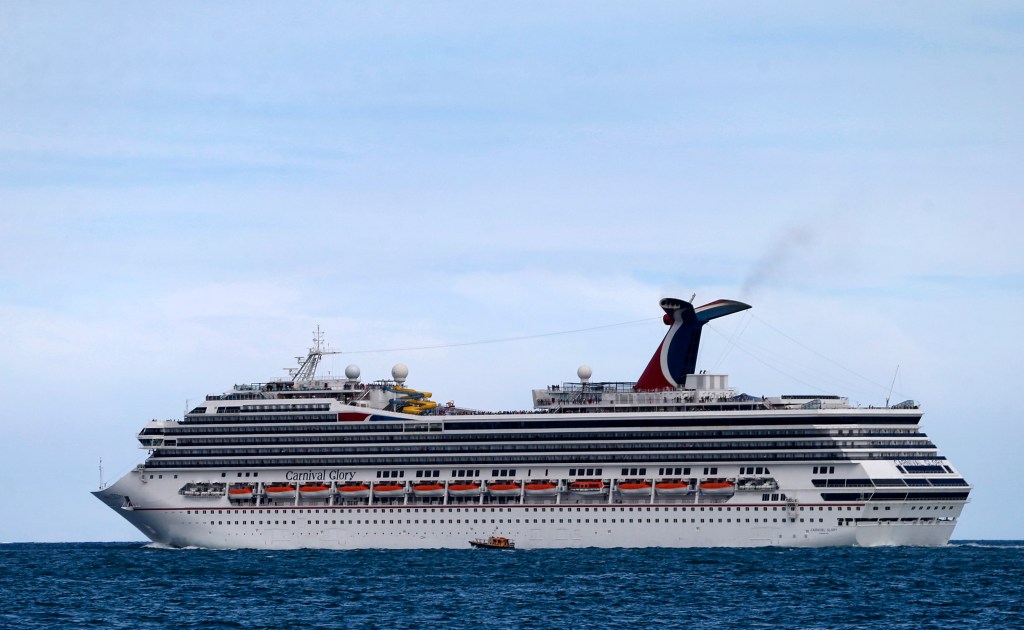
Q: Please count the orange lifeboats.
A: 13